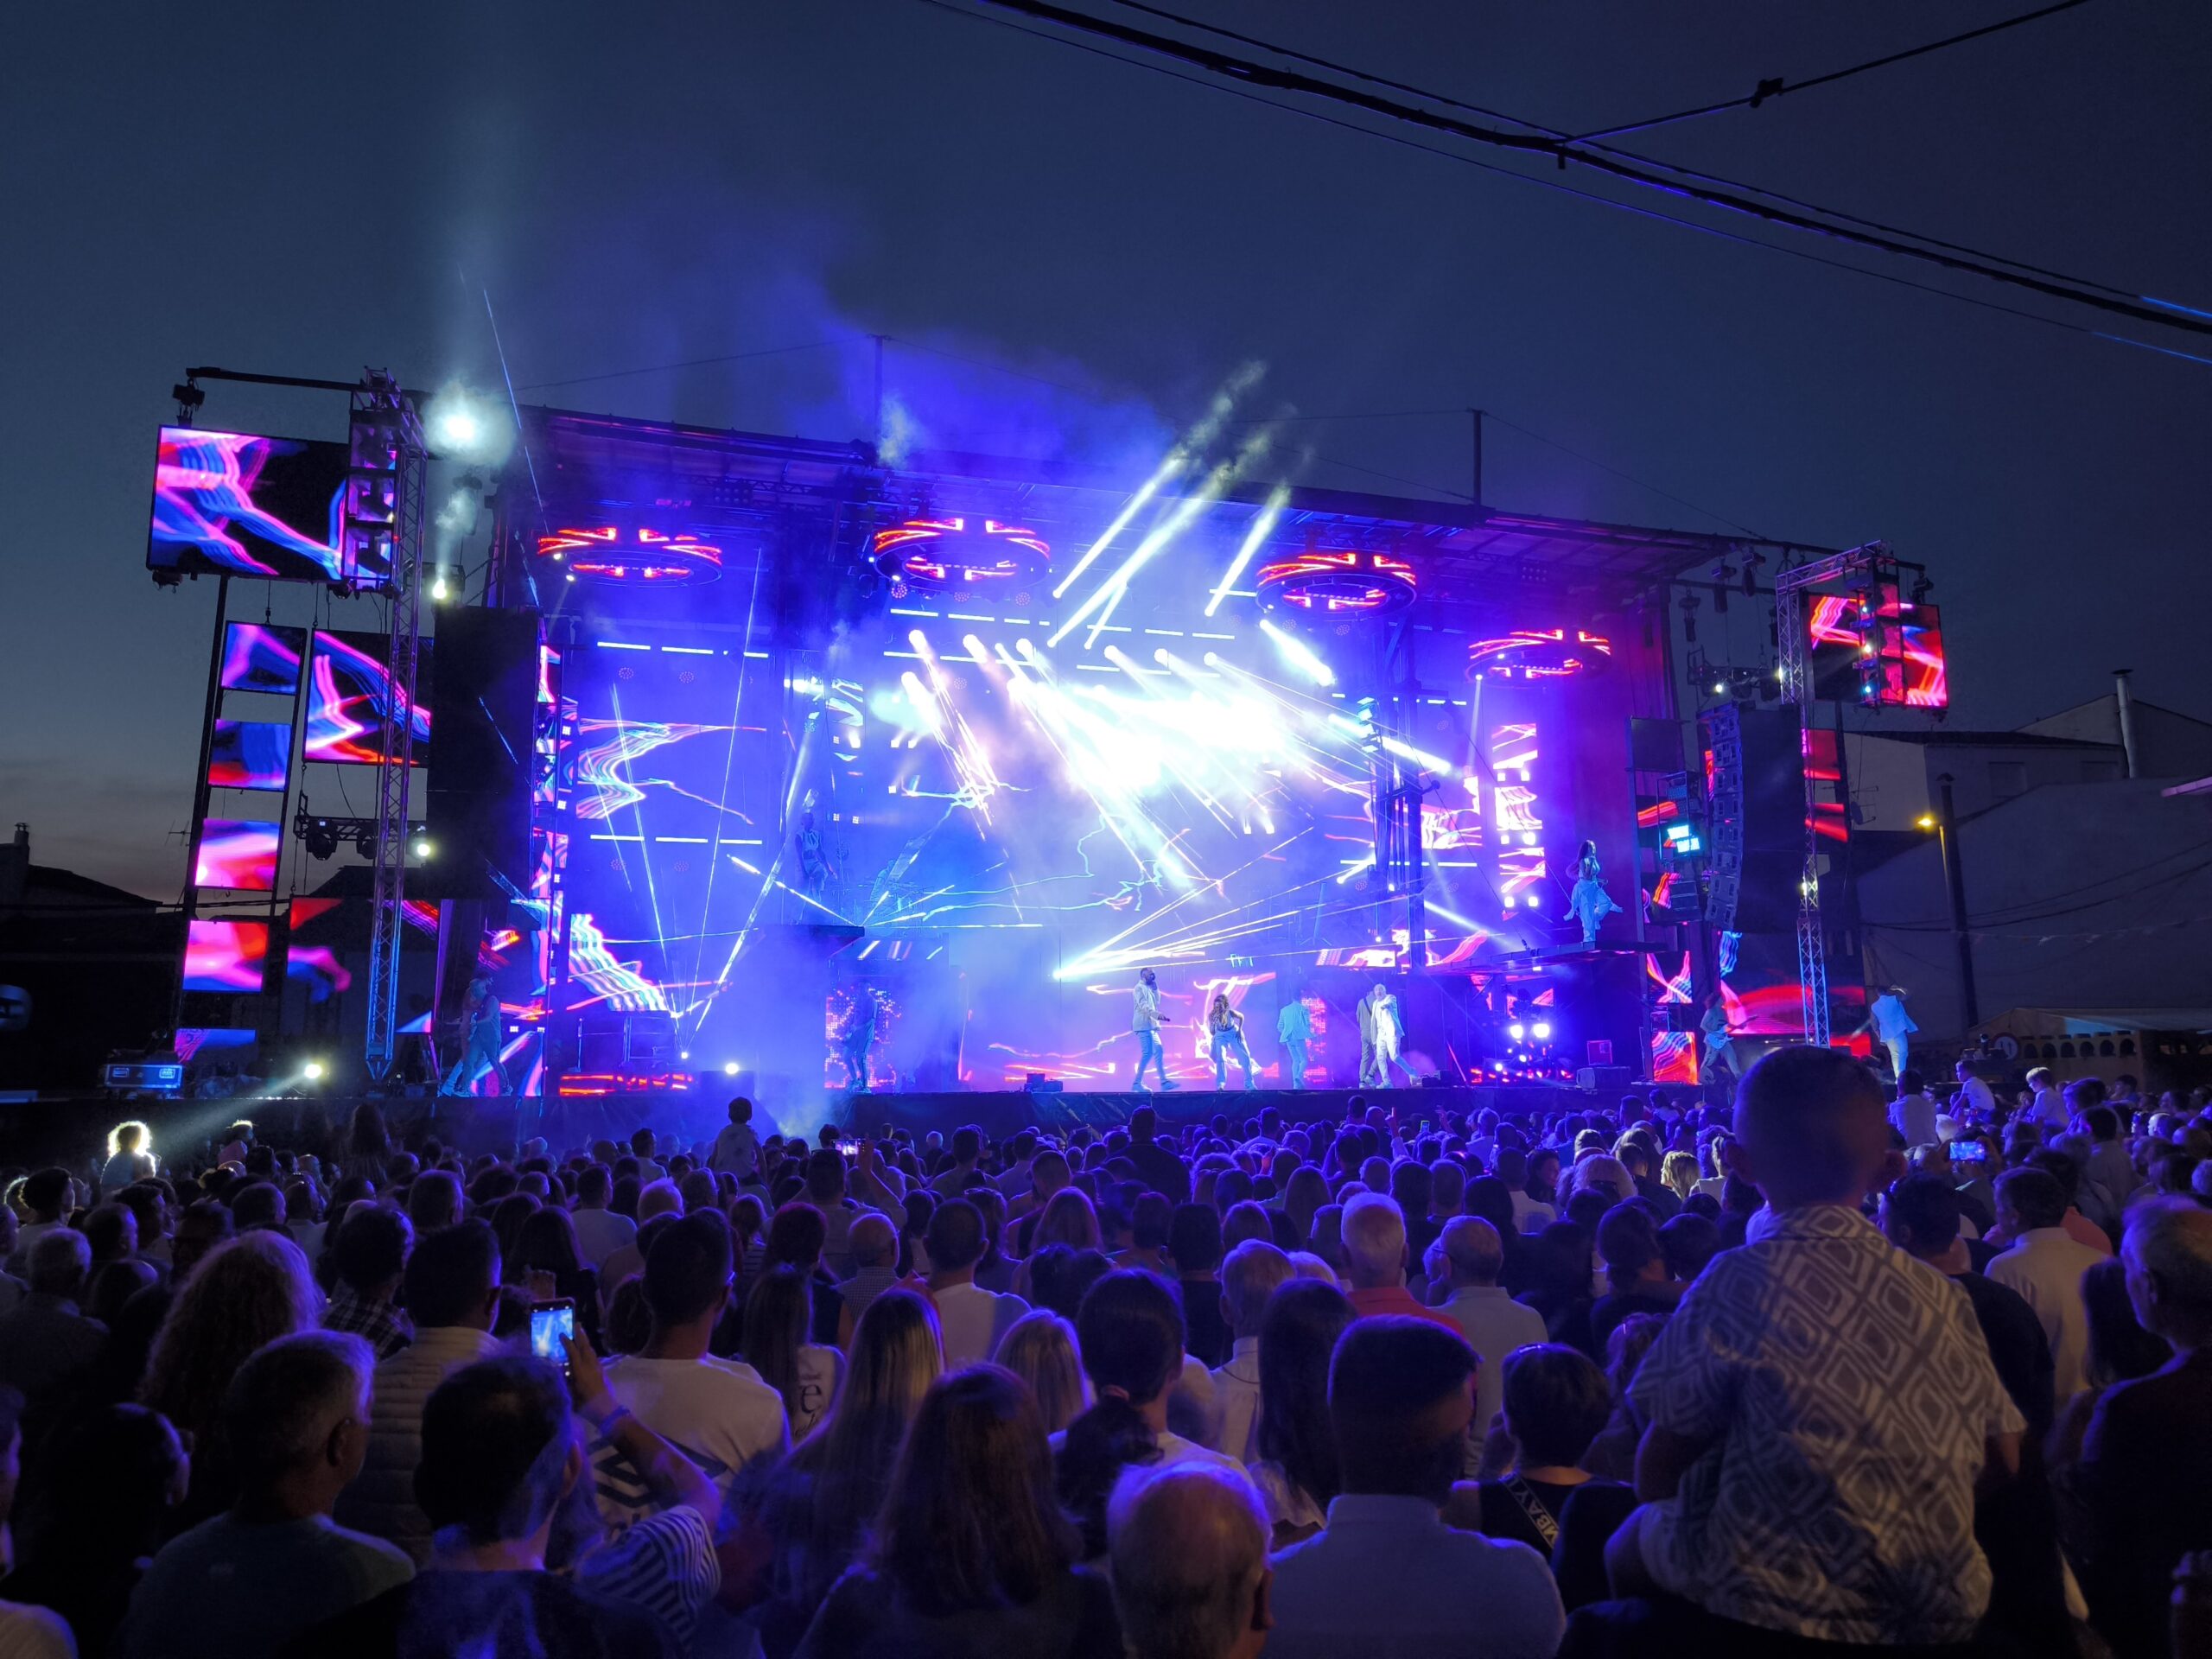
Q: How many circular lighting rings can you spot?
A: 4